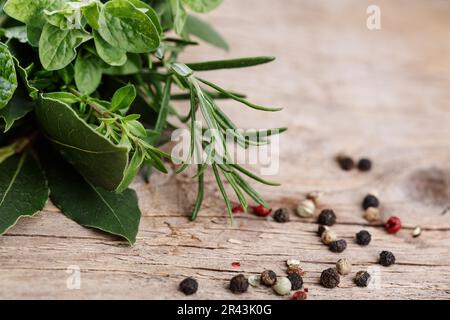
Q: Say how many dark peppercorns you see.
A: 15